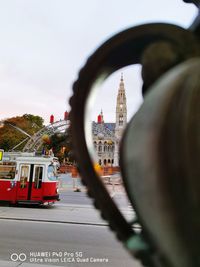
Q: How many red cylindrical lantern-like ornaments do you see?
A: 3